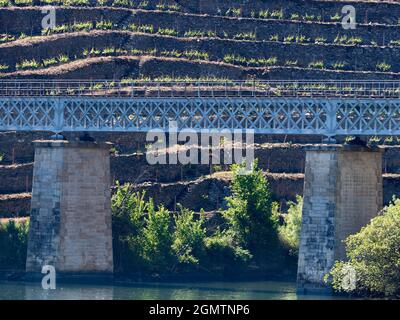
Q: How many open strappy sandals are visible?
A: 0